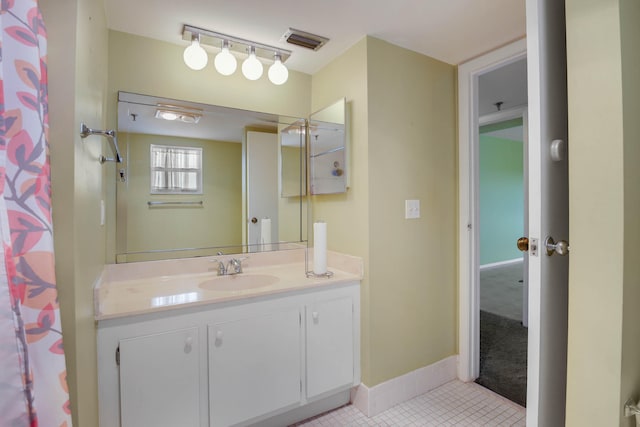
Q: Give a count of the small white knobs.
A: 3